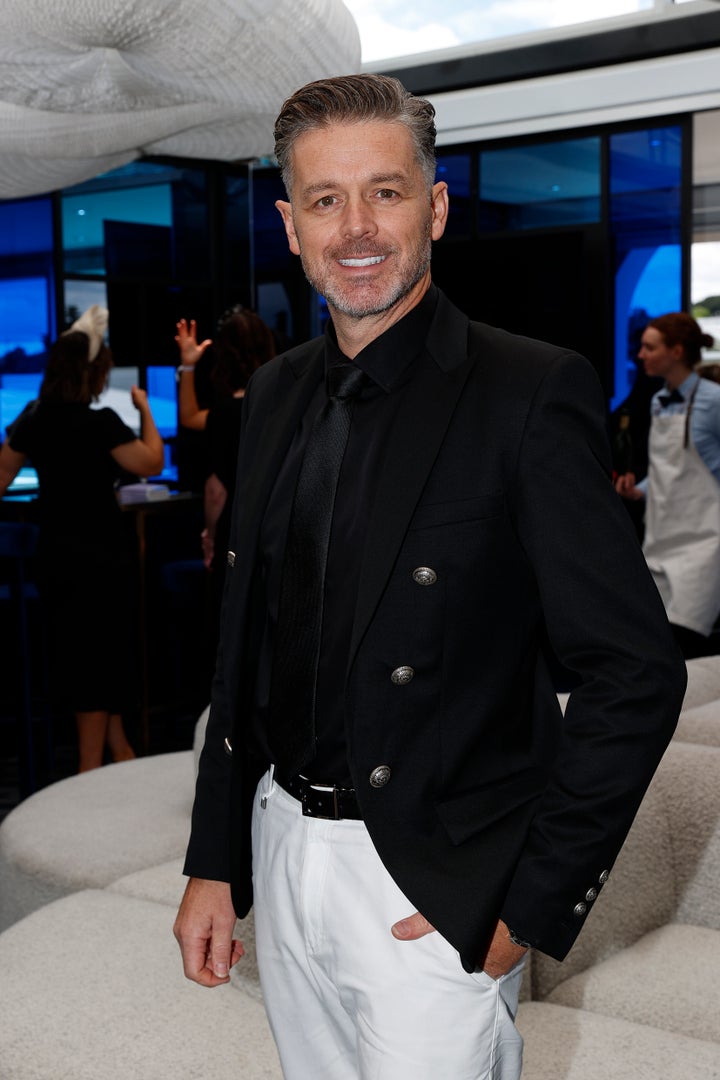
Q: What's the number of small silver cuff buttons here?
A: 3